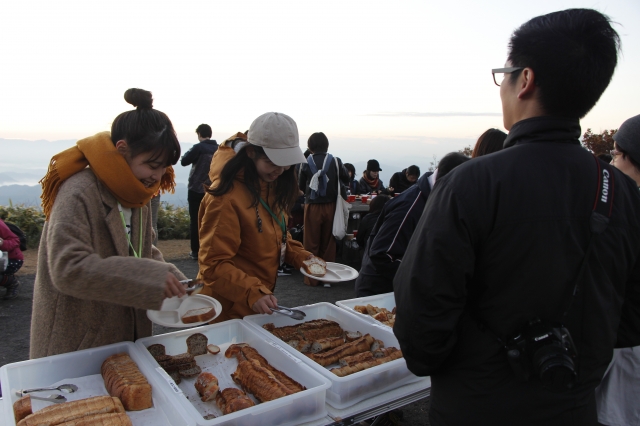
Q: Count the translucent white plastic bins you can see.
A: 4